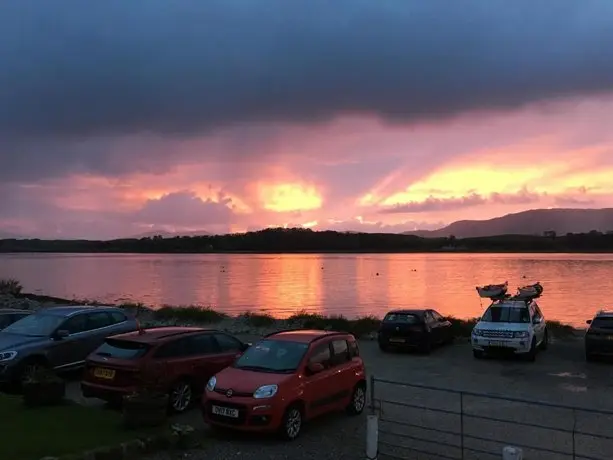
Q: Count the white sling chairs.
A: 0